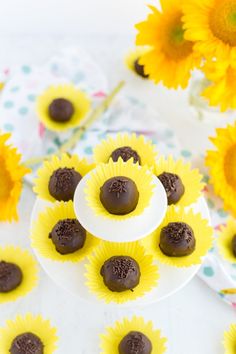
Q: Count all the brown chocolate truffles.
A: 13